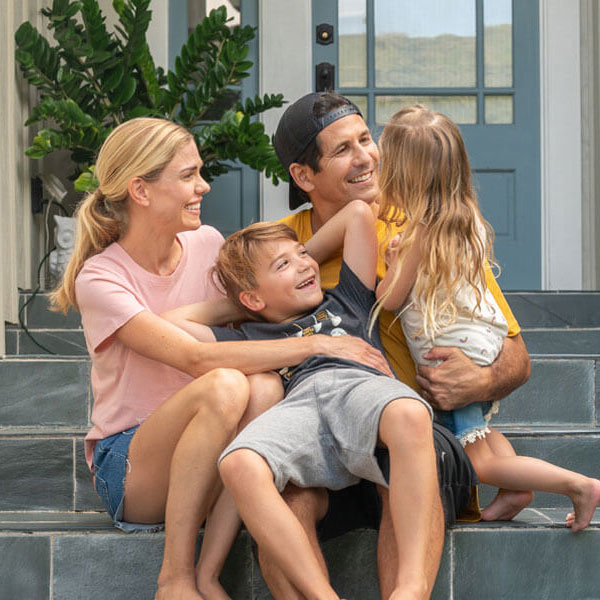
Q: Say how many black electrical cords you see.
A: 1